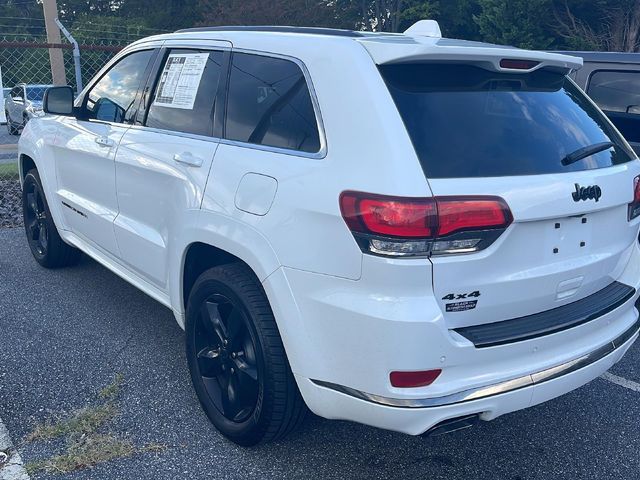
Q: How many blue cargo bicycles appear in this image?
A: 0